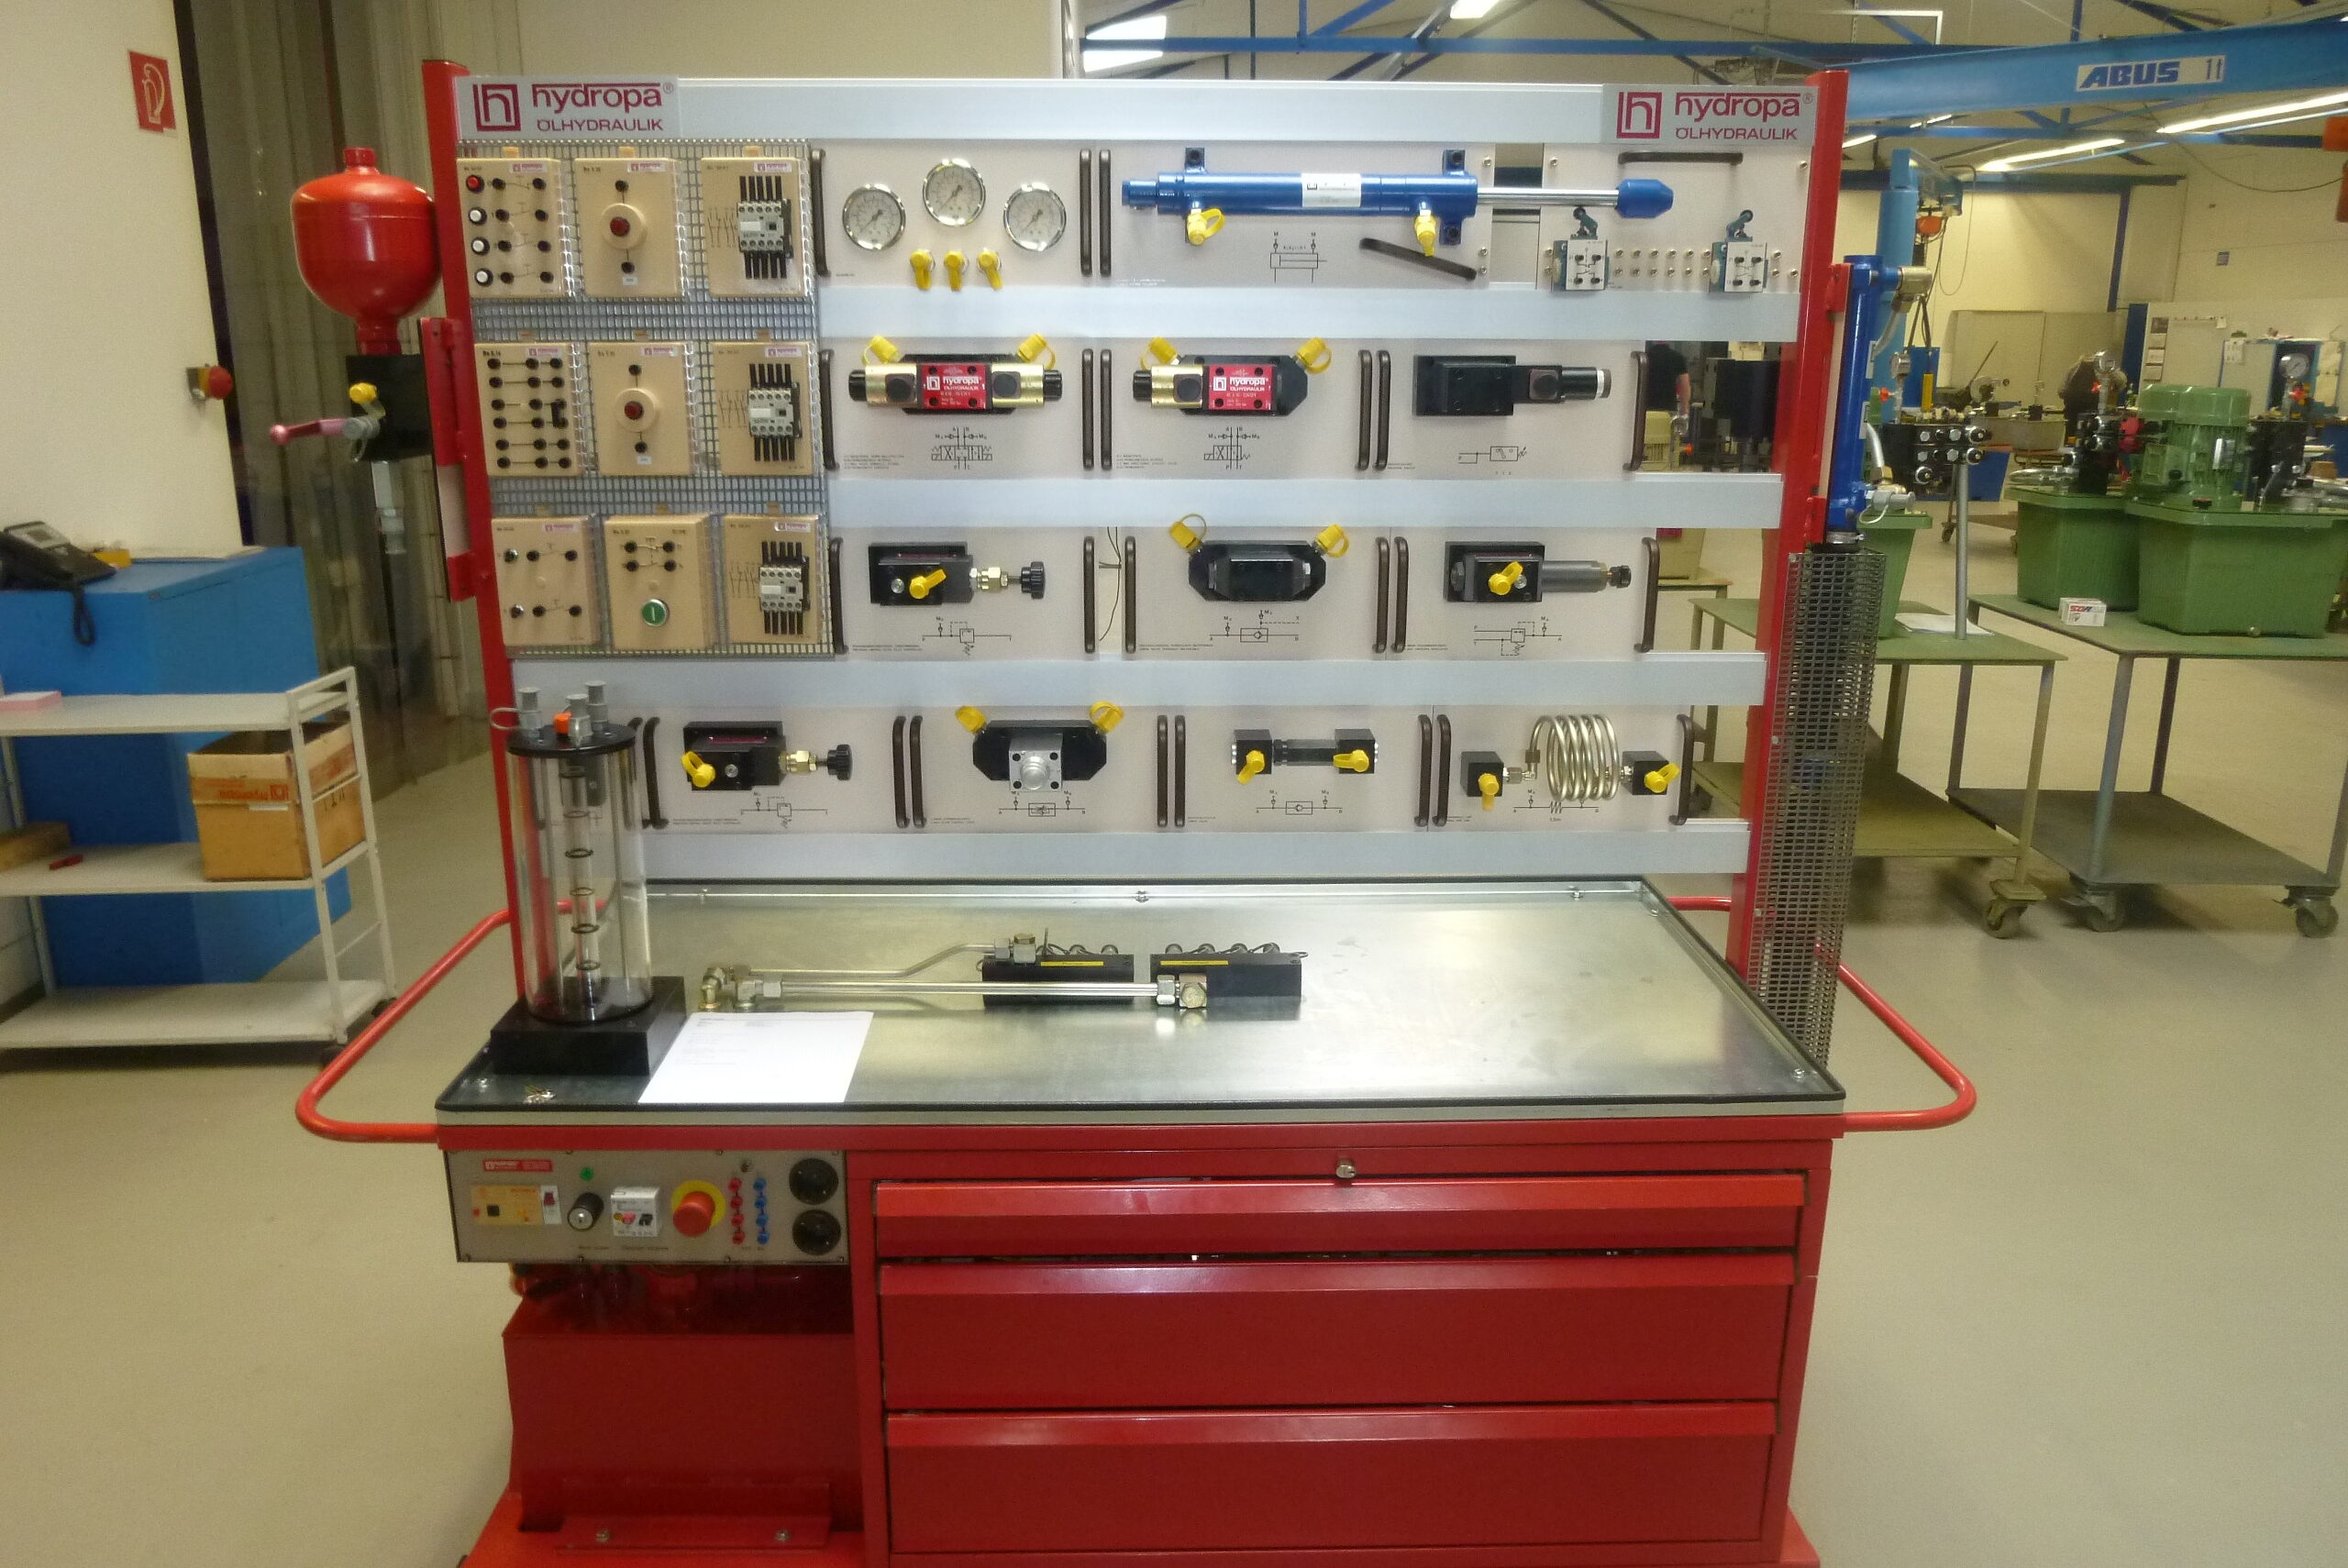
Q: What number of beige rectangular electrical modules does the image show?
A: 9